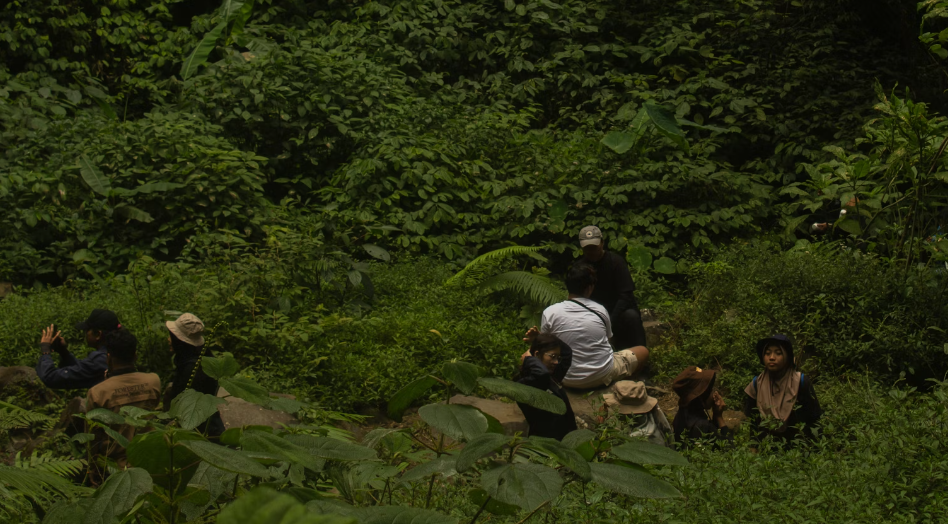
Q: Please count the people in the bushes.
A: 9